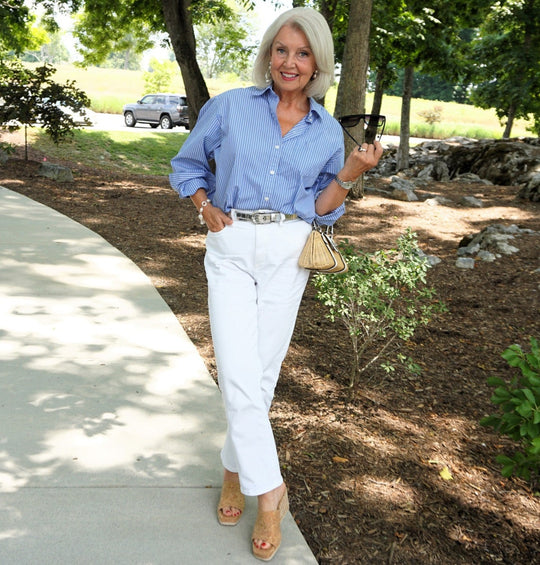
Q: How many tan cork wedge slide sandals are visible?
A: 2